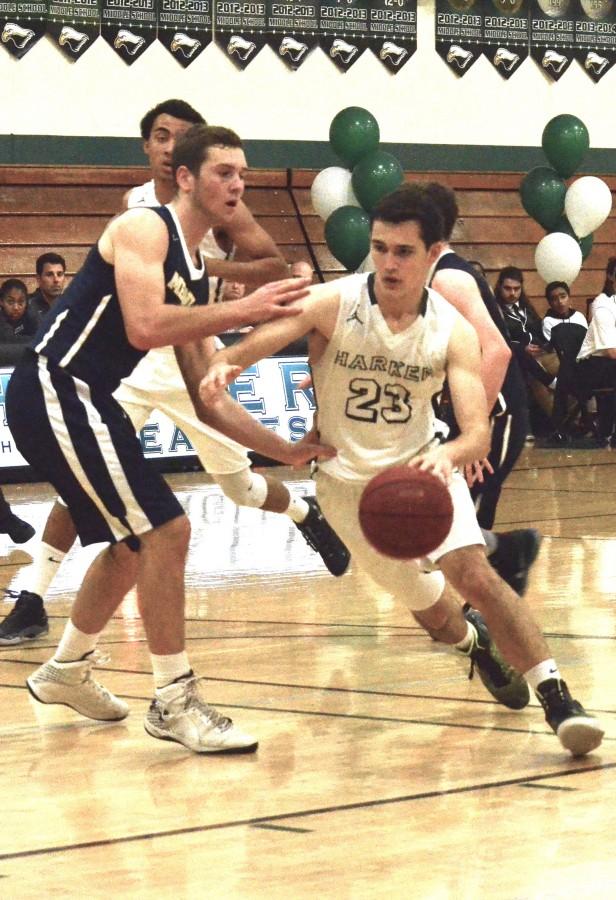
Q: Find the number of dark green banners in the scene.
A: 12